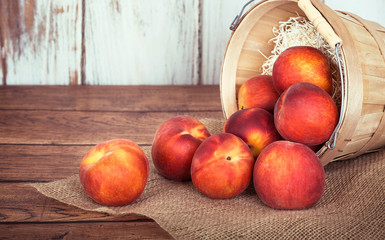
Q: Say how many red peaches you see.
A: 8